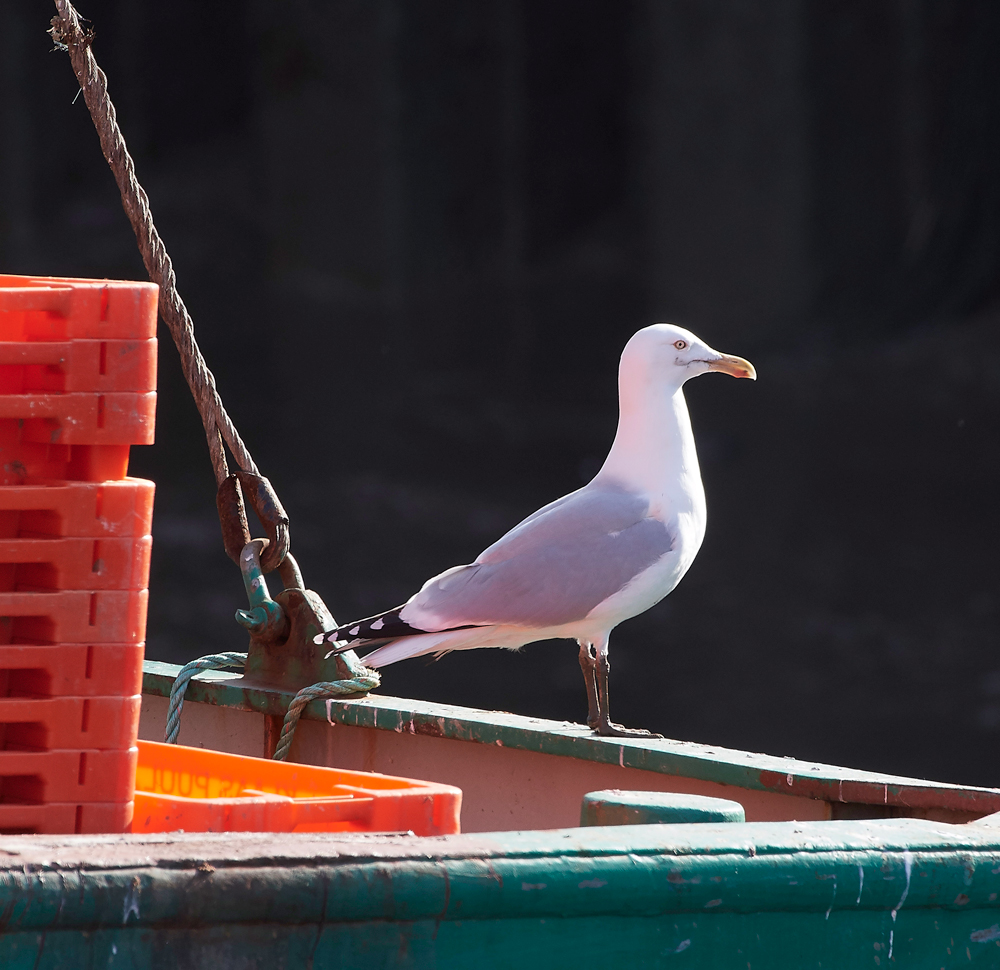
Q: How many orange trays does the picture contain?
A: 11